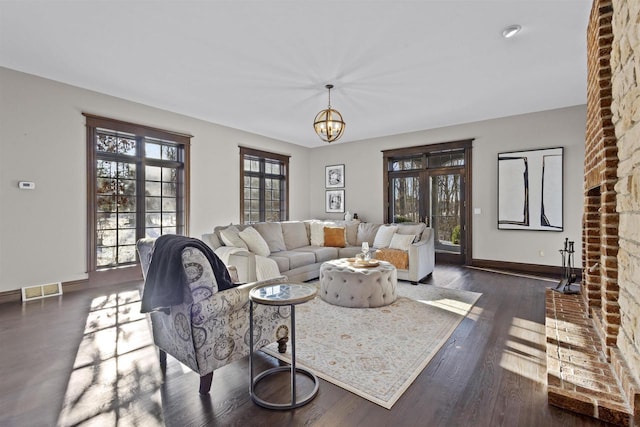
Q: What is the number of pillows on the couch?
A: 6